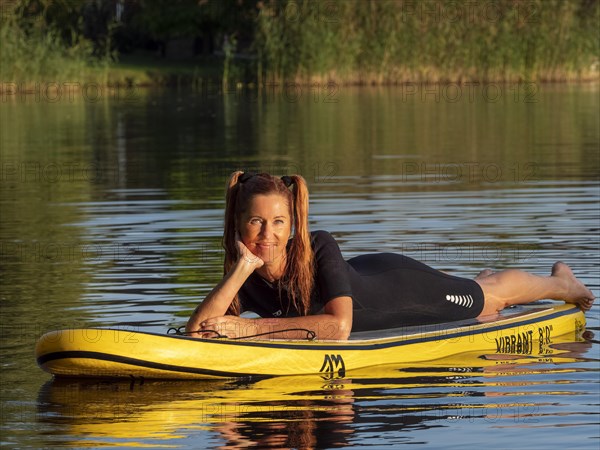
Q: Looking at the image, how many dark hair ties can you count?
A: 2